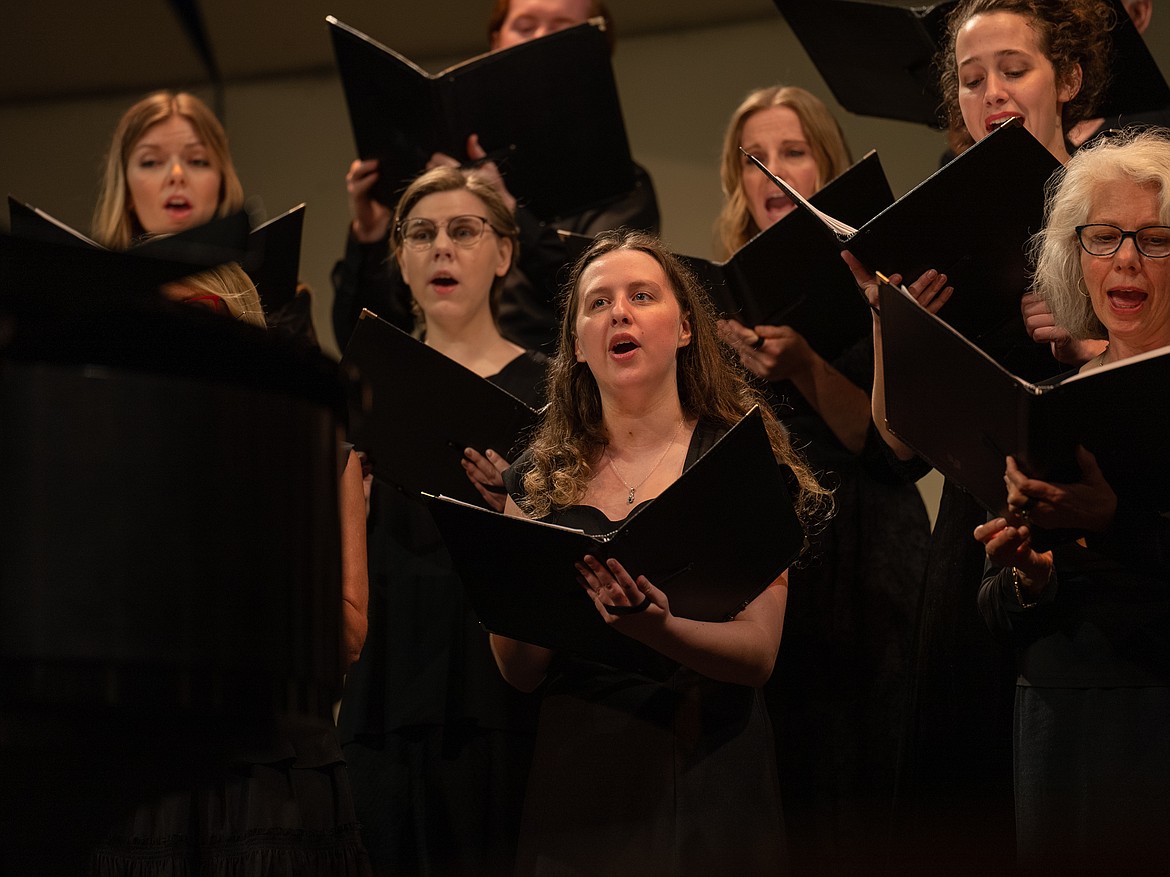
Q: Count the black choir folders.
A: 8